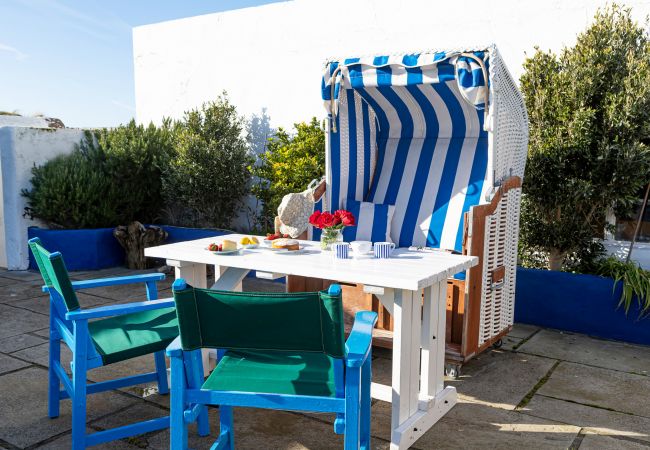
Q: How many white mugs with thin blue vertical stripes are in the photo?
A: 2